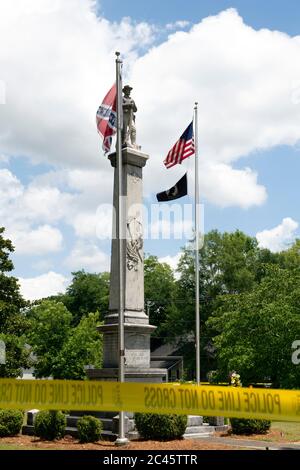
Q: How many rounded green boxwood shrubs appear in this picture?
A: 5